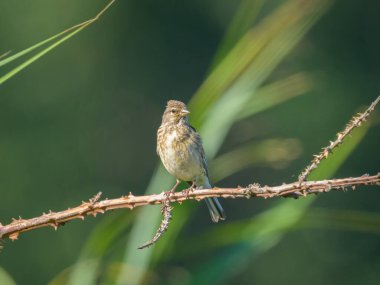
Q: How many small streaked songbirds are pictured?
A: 1